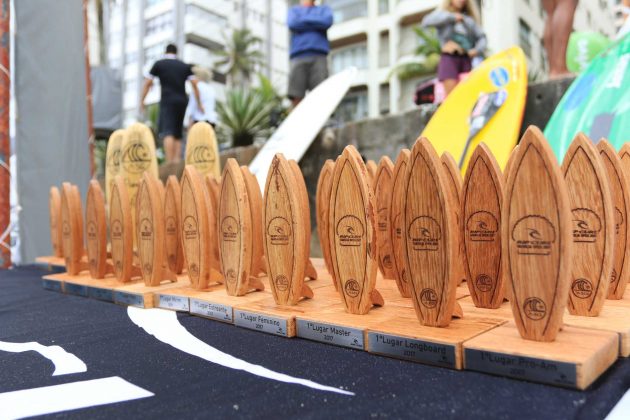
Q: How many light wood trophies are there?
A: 3